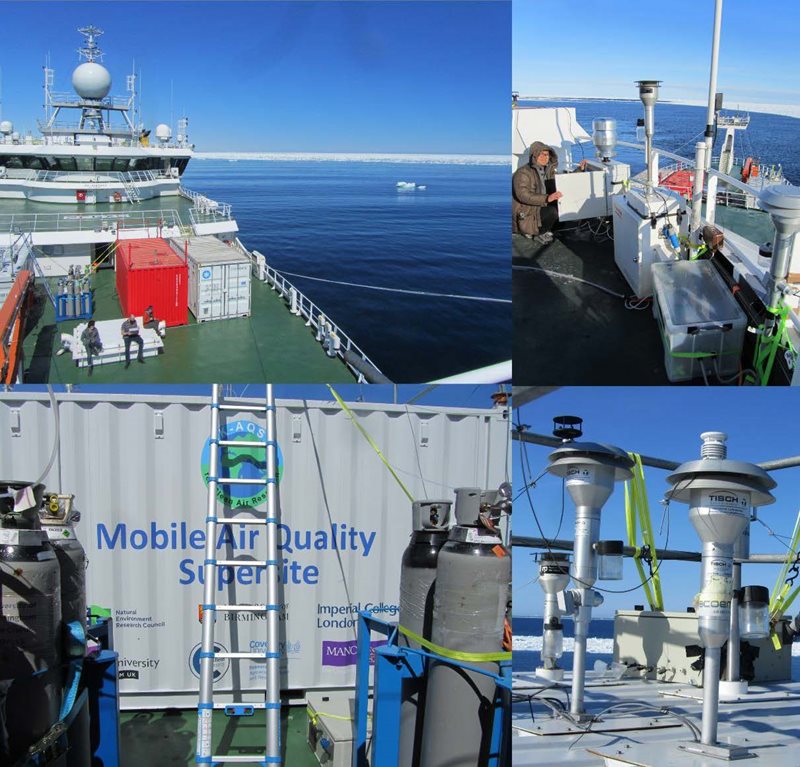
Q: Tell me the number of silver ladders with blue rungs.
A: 1